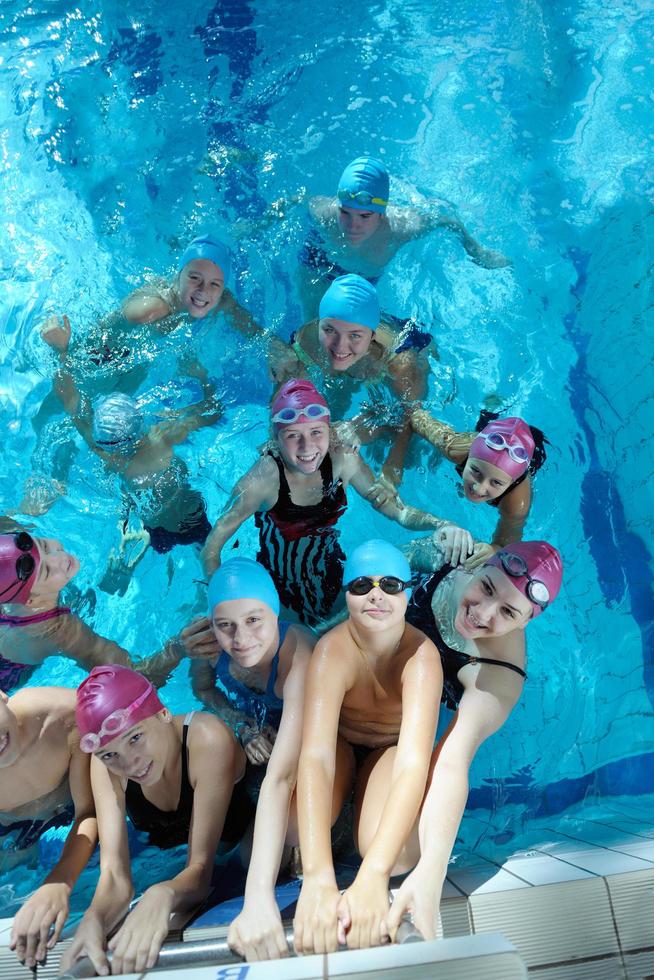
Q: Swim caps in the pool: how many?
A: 11